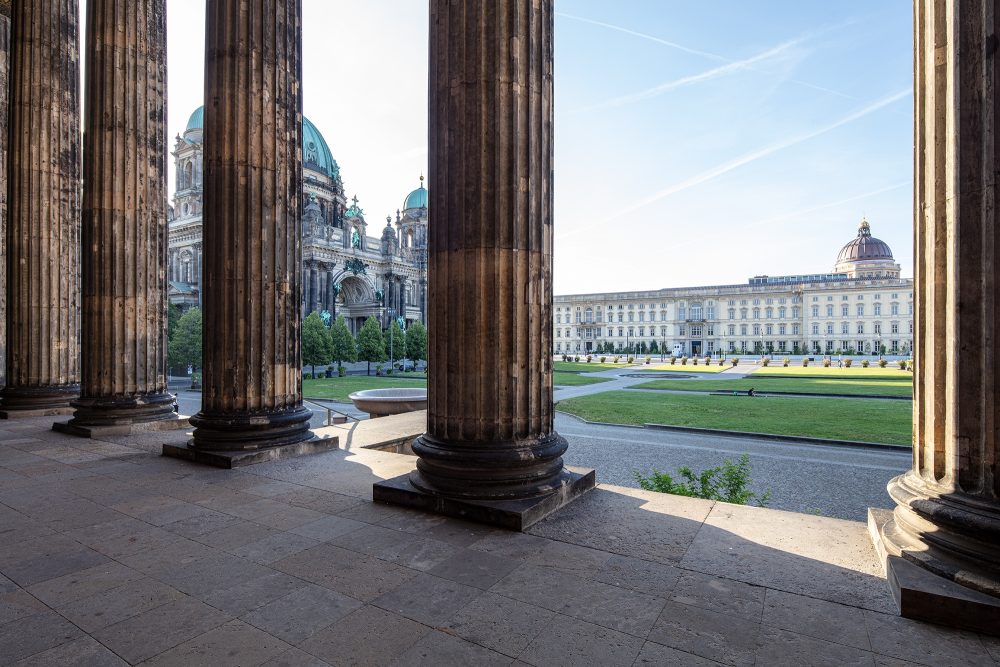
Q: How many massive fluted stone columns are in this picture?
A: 5